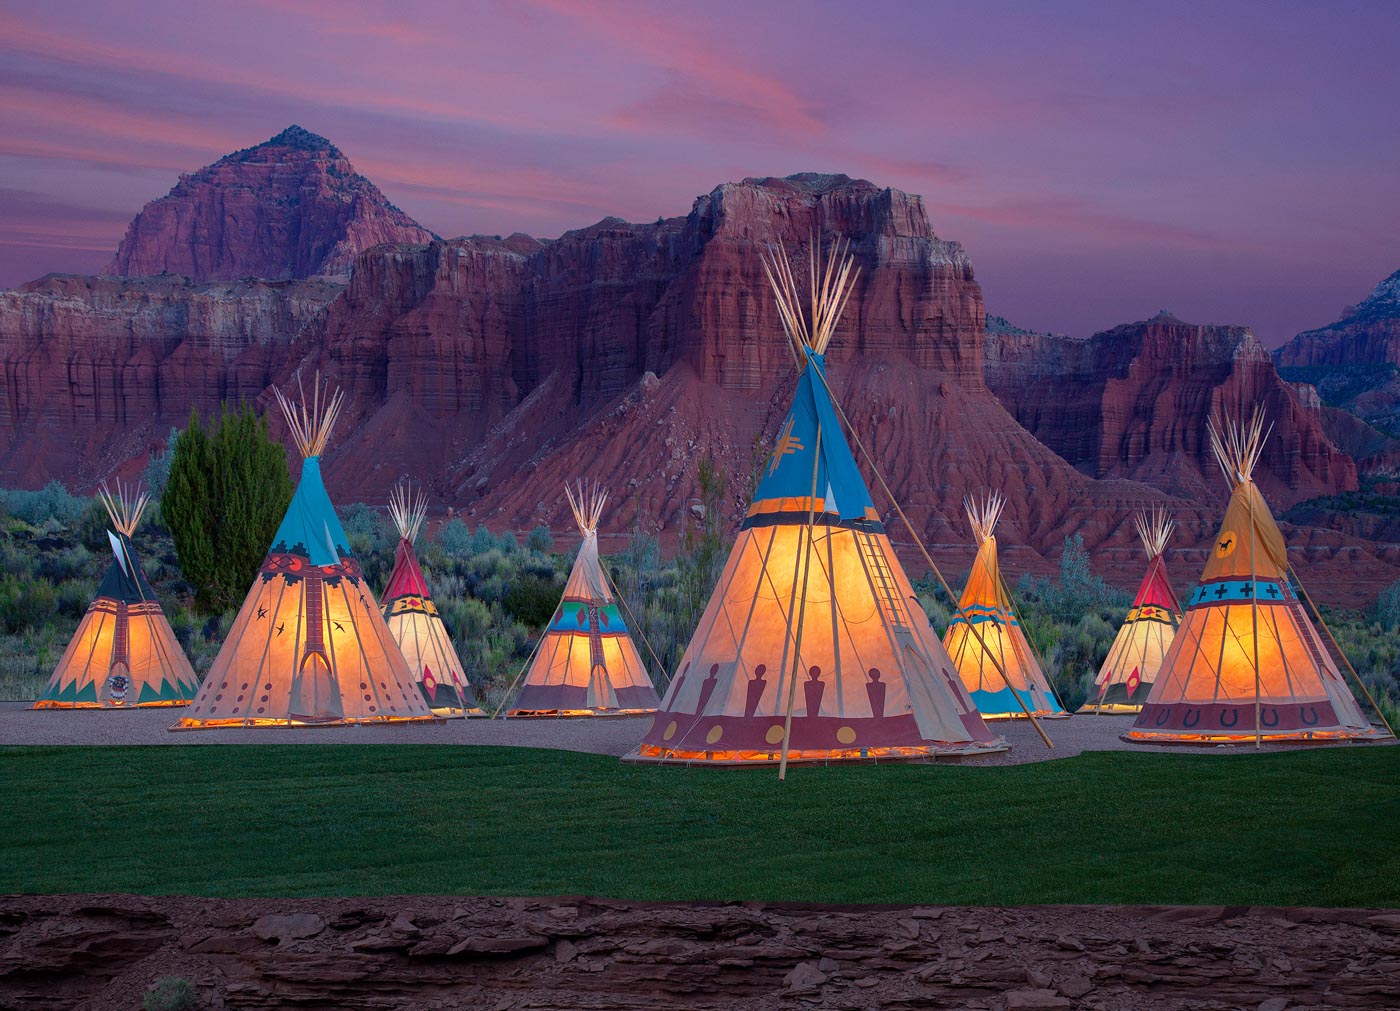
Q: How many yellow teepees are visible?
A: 2